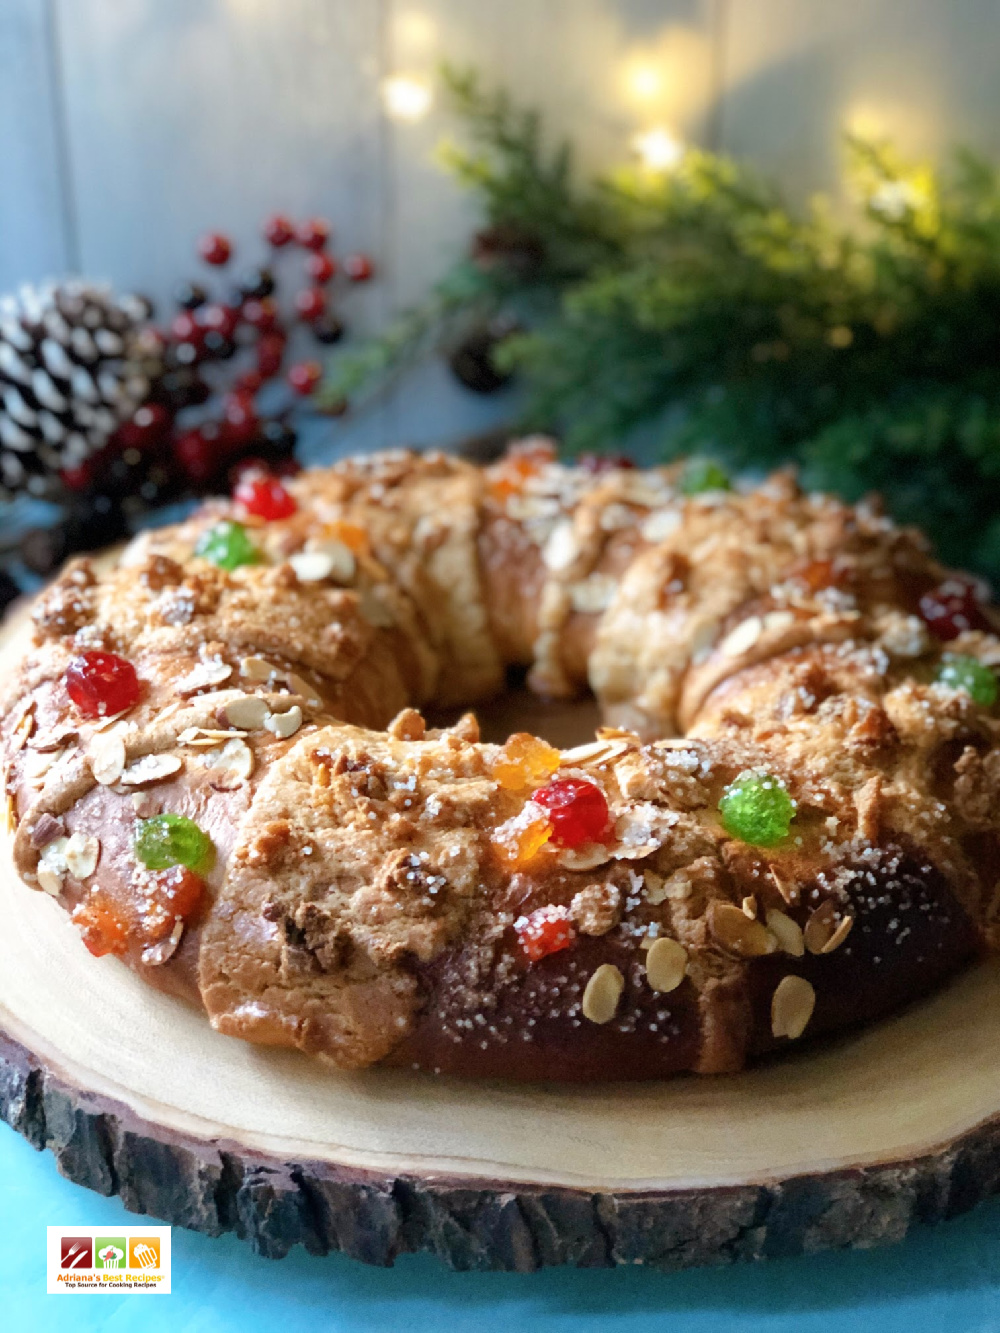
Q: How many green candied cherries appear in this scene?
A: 5